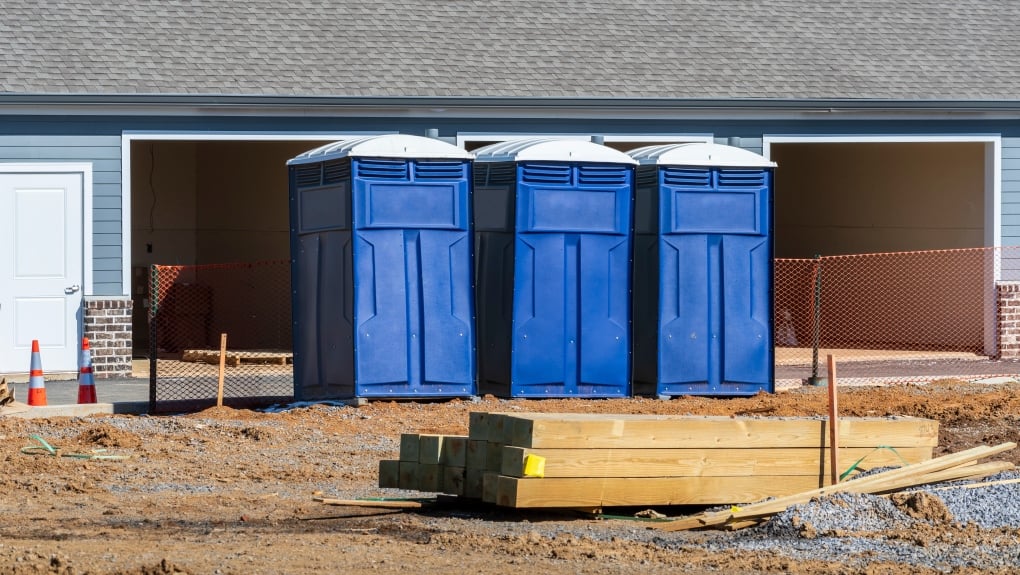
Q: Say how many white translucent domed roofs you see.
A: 3